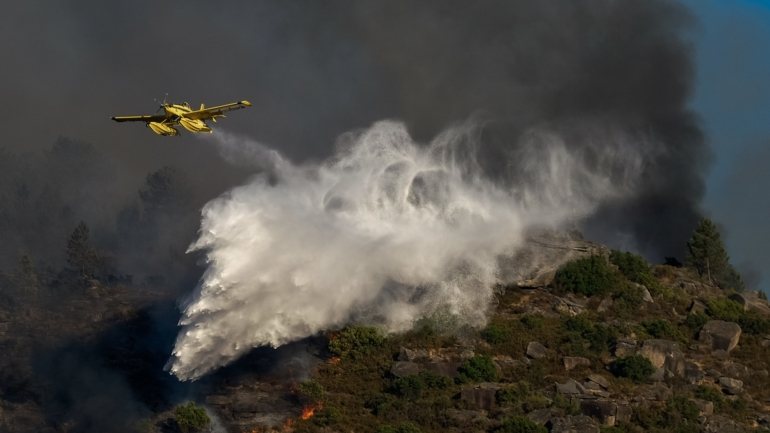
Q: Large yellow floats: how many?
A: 2